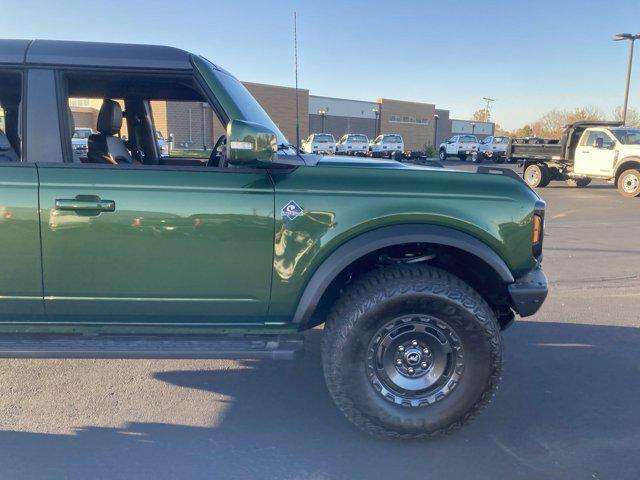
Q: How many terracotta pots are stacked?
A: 0